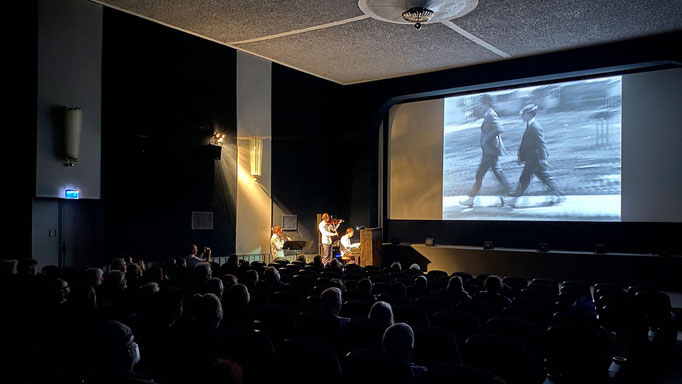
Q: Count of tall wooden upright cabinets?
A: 1